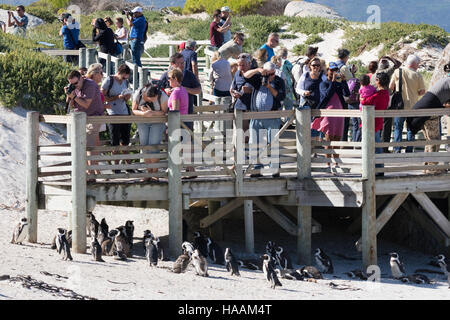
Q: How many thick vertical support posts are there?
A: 5